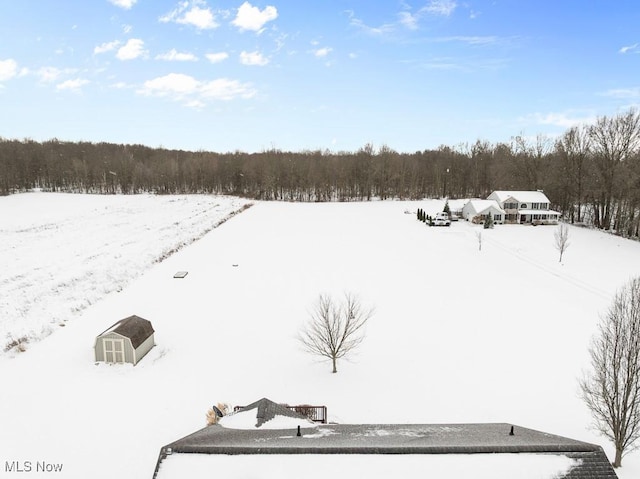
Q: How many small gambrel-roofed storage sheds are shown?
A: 1